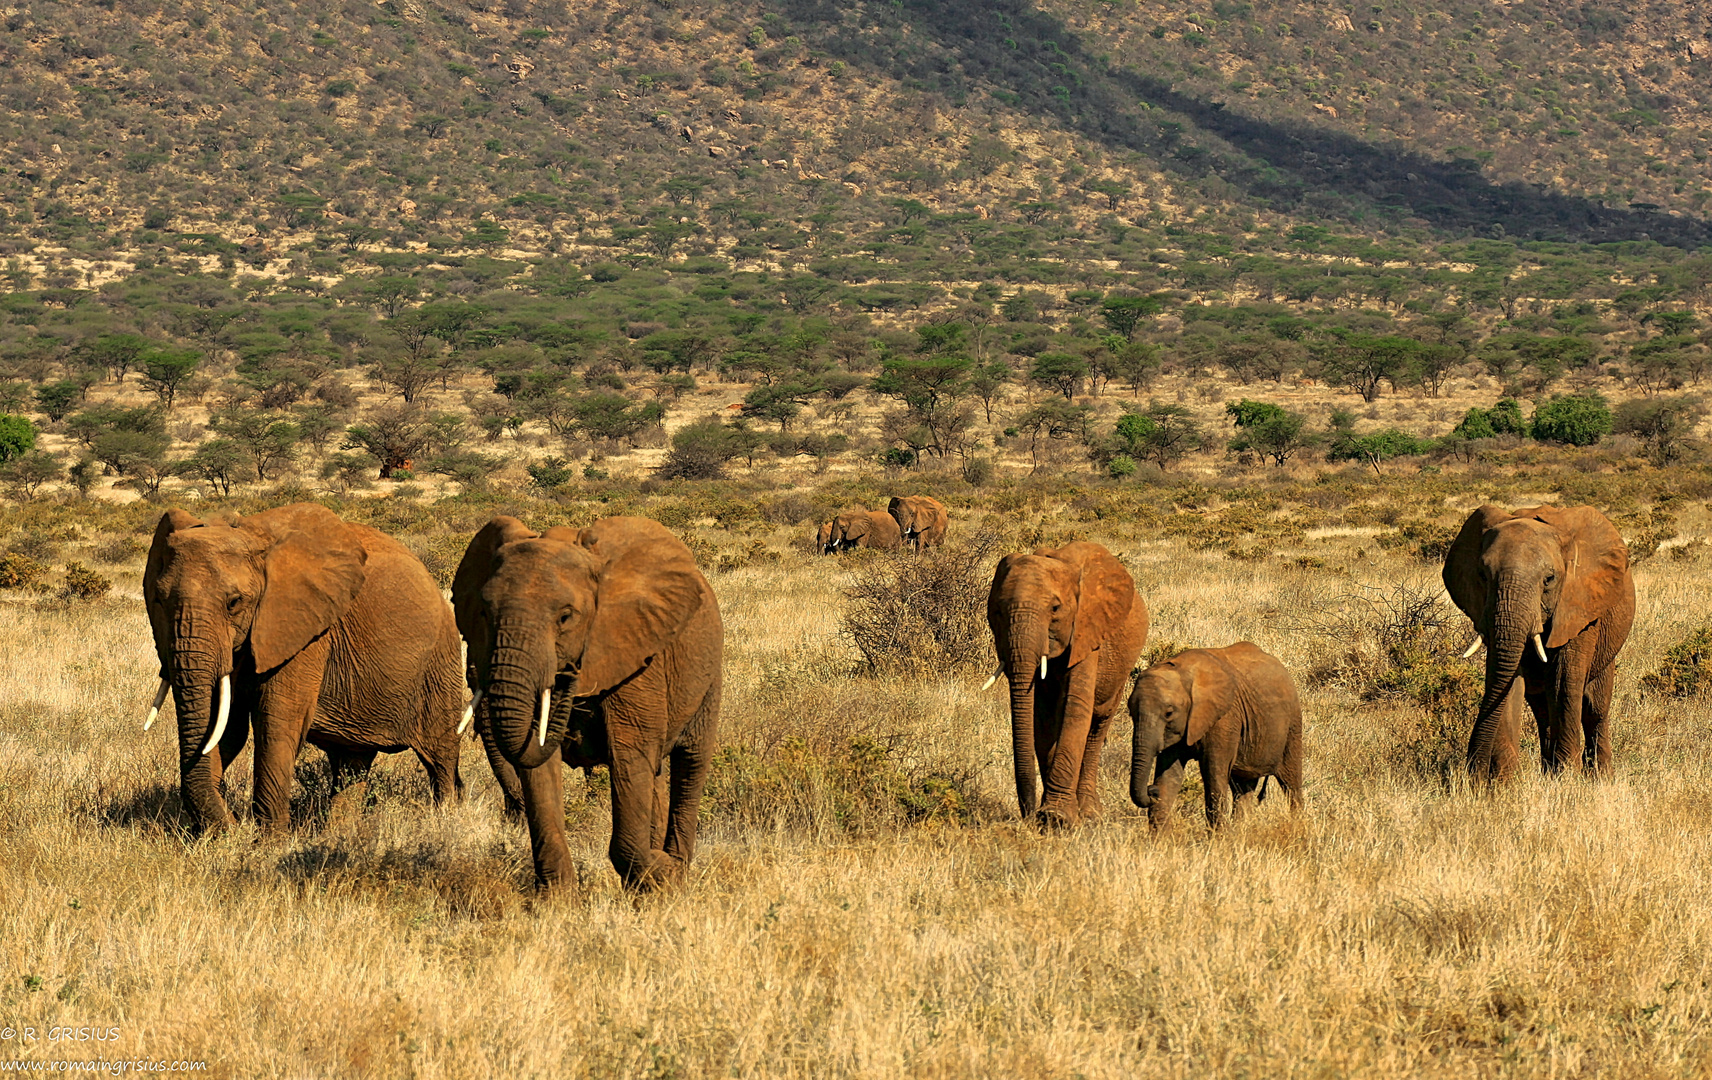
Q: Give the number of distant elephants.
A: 3